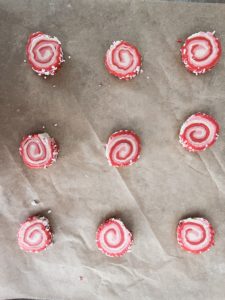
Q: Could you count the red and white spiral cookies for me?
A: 9